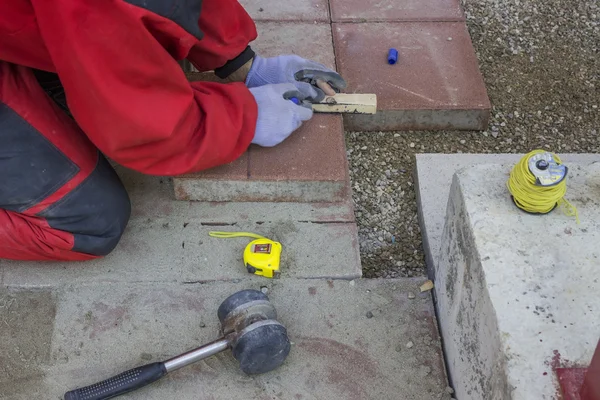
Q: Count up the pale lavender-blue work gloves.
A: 2